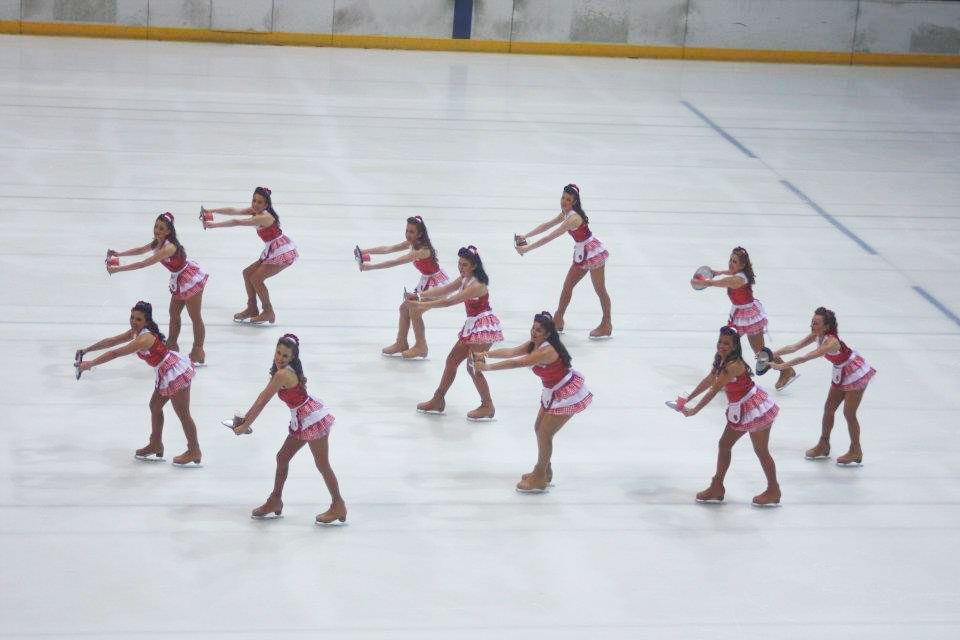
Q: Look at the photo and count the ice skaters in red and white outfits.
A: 11